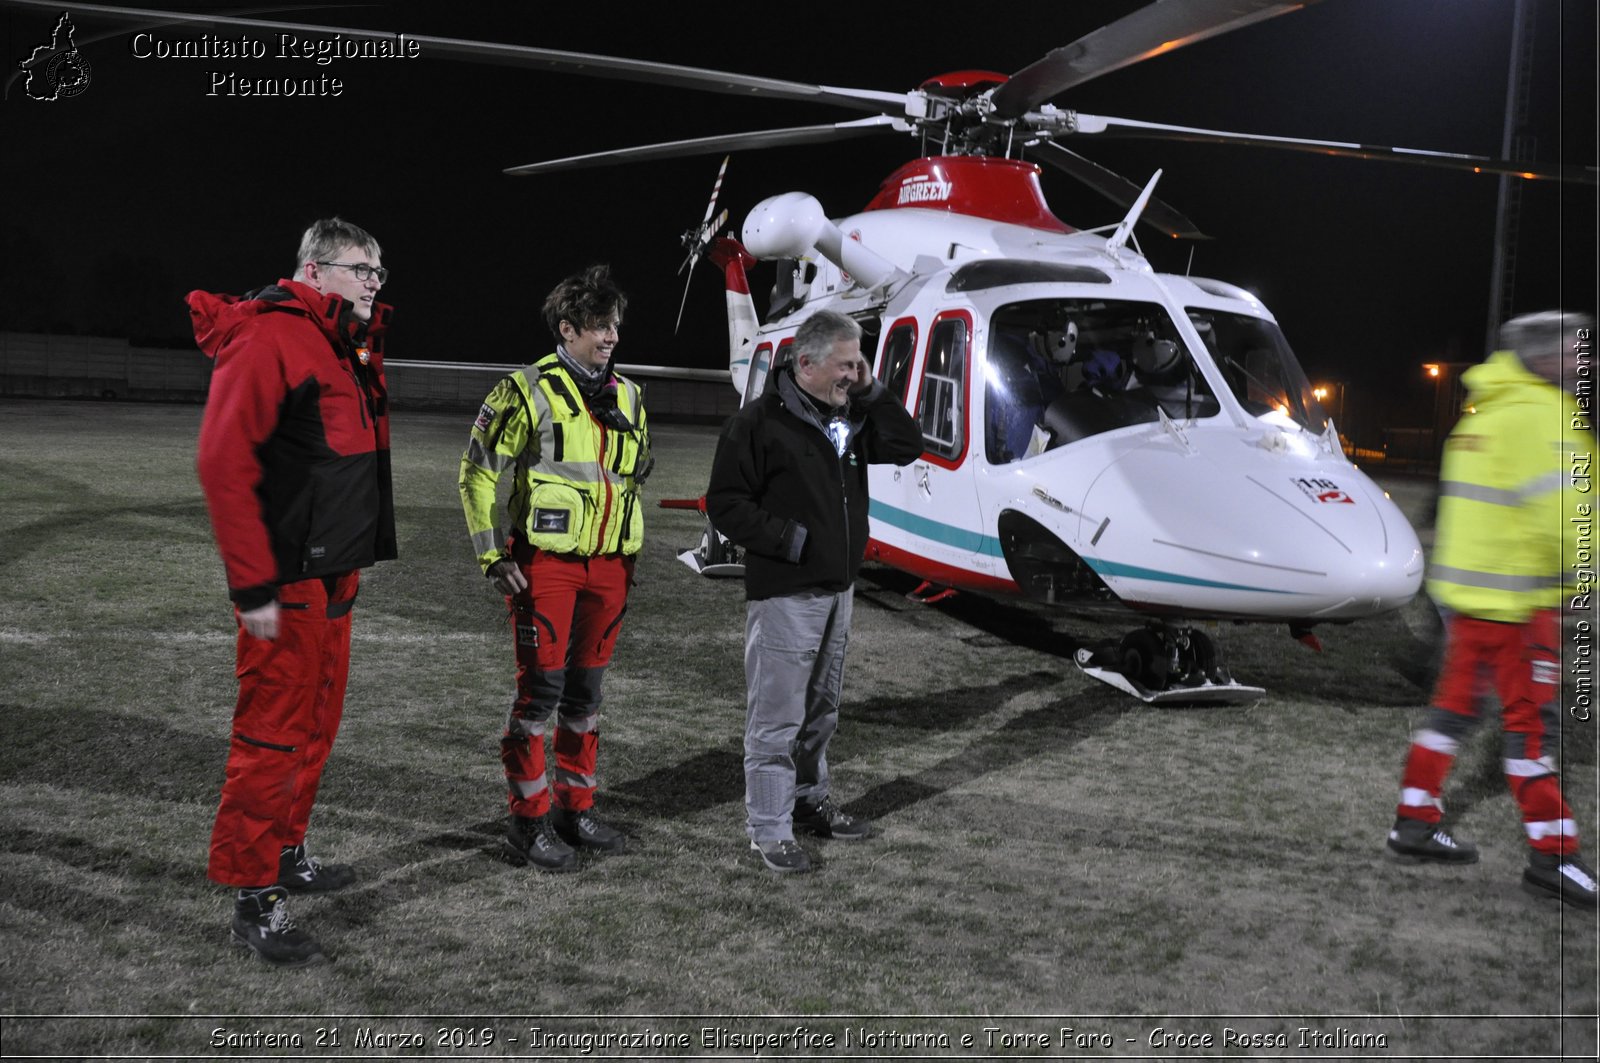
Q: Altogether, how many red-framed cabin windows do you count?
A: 4